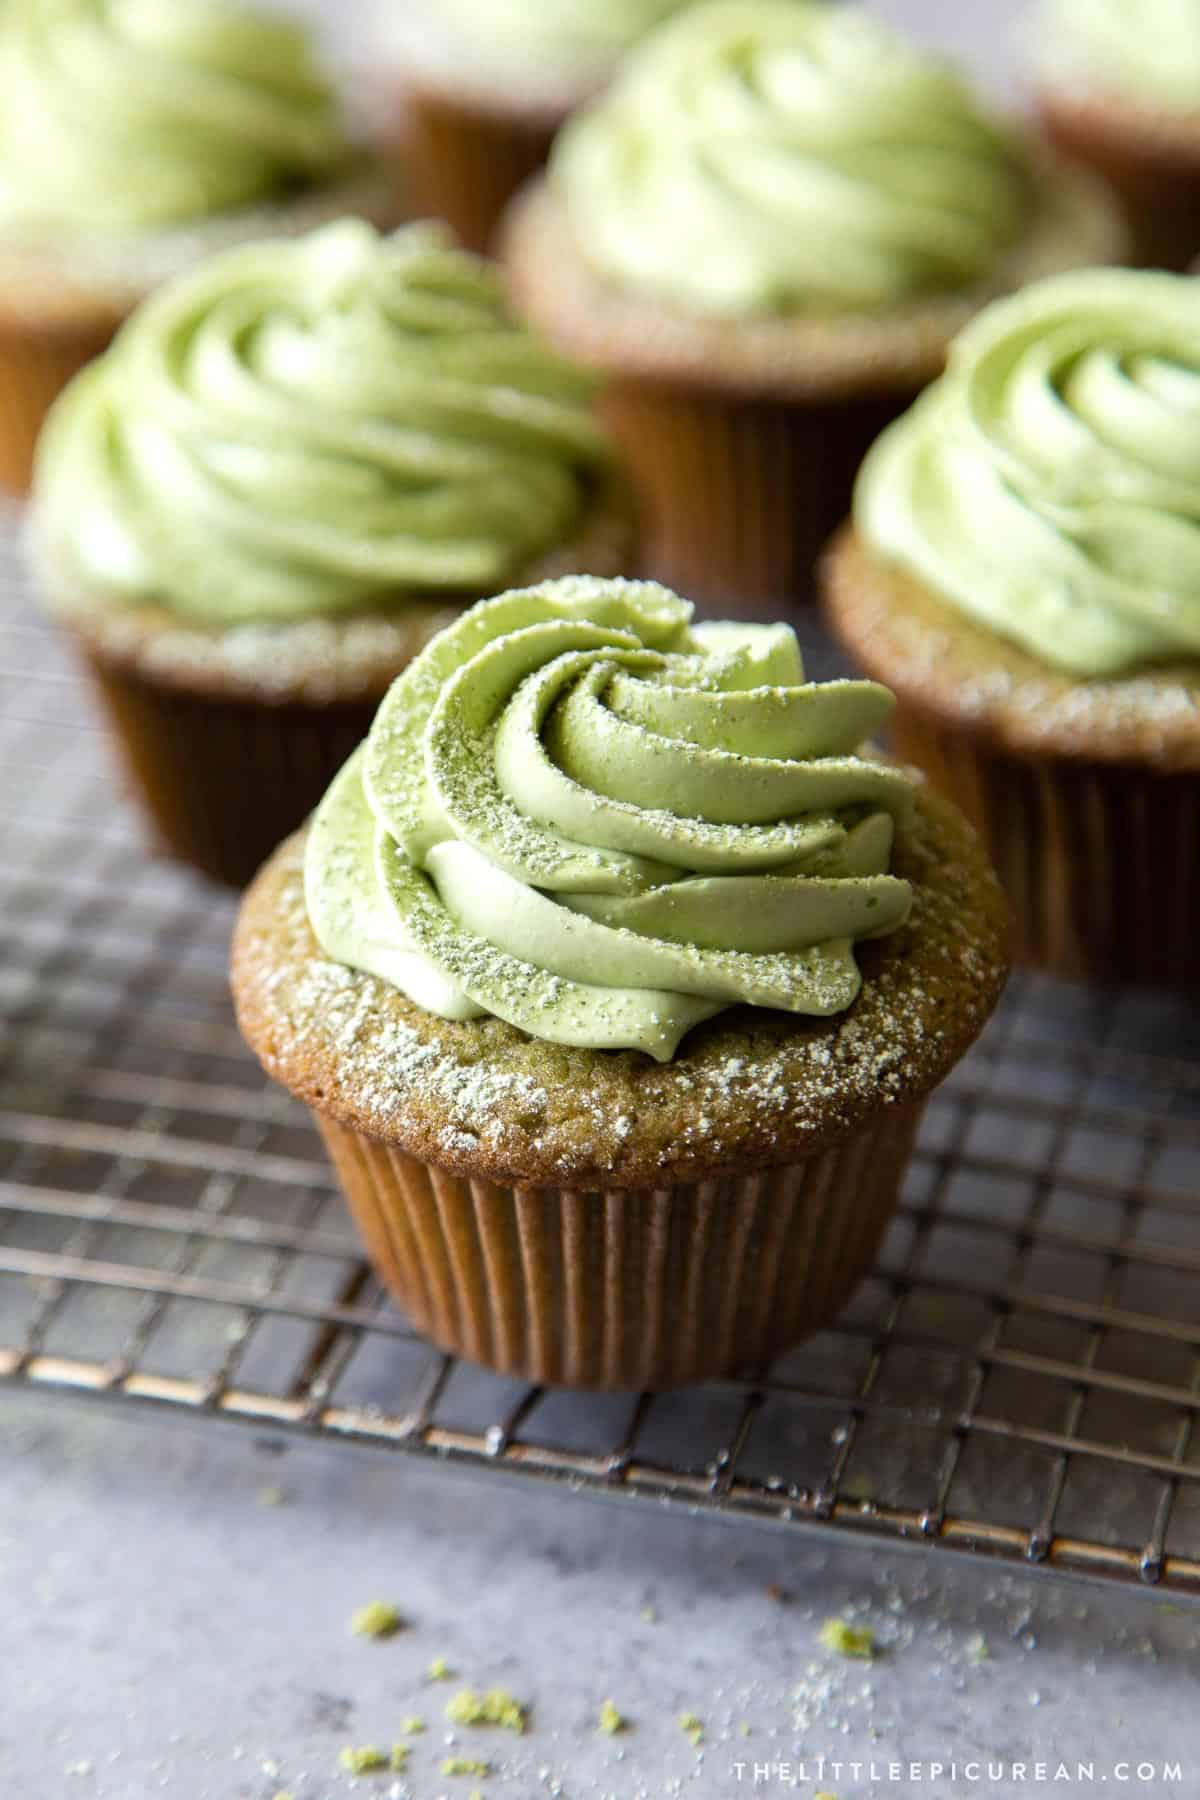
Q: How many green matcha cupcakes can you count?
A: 7